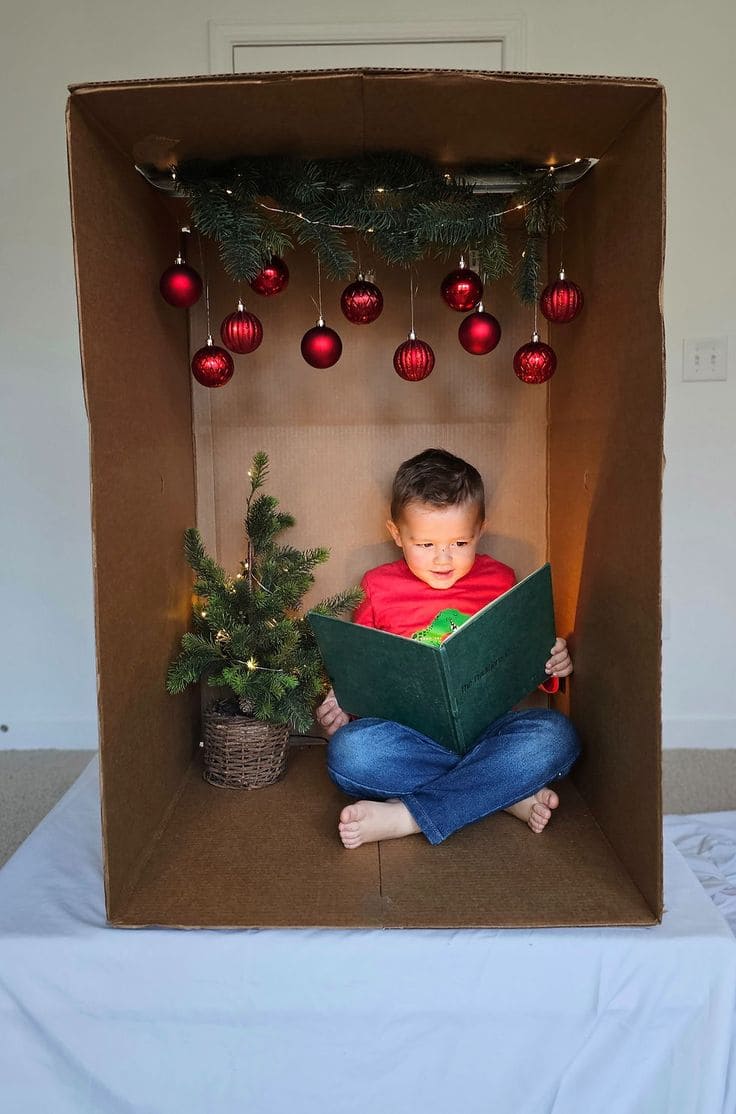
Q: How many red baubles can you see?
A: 11